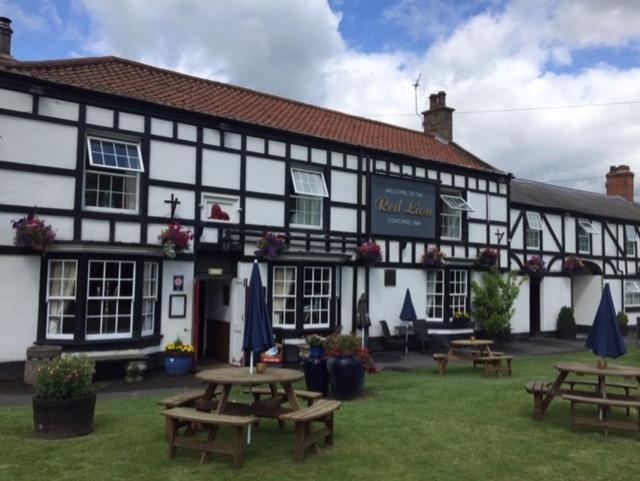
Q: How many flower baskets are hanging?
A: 8